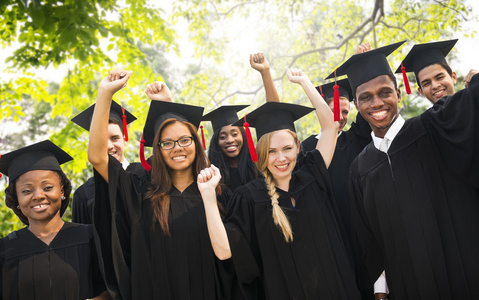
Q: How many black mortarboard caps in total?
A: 8